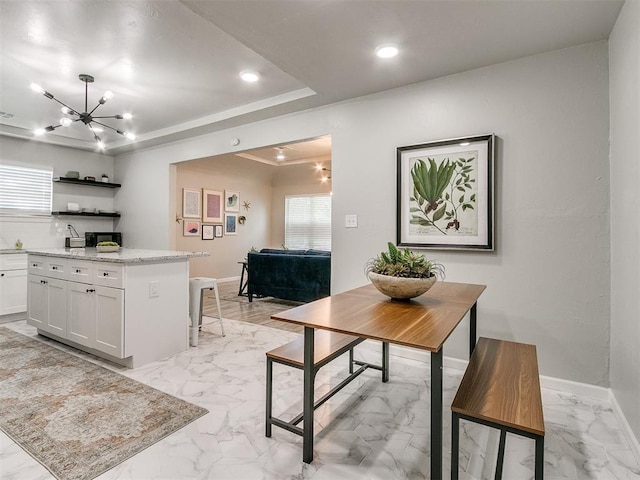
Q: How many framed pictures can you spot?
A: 8